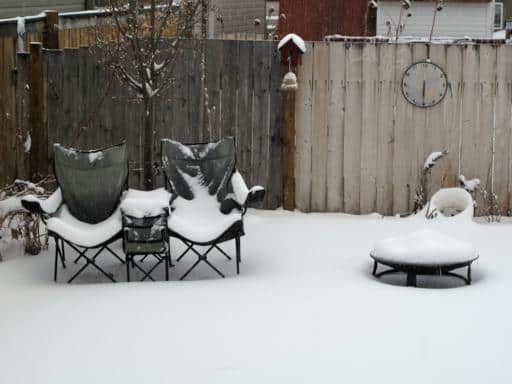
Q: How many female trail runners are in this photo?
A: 0